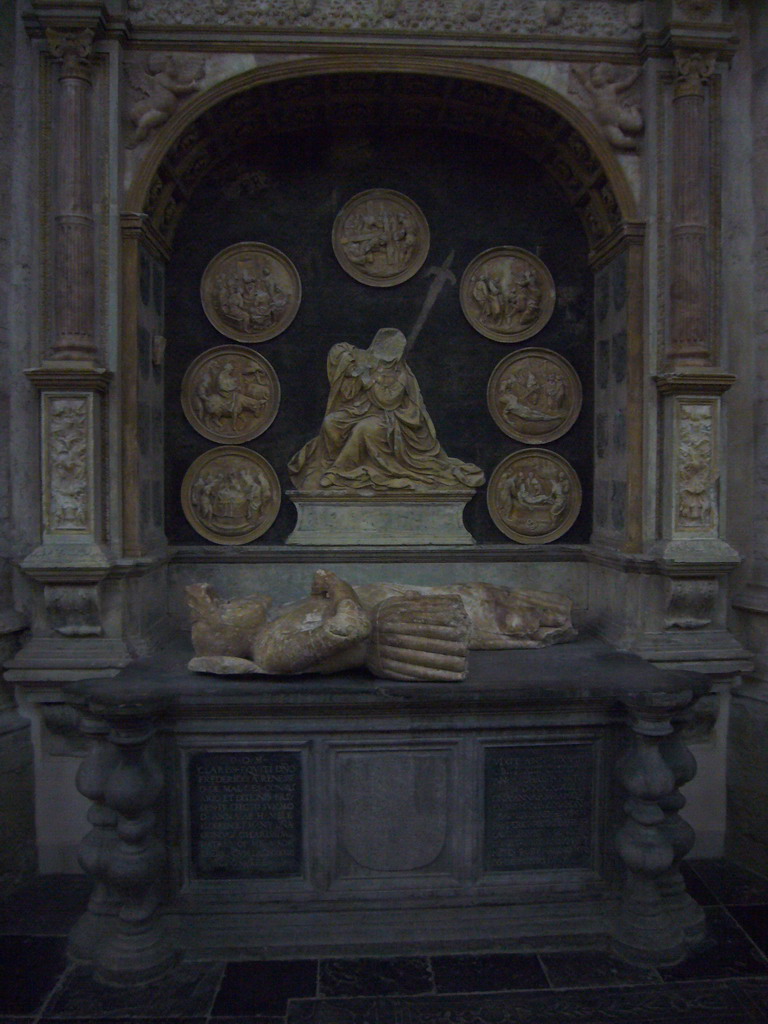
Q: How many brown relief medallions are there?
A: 7